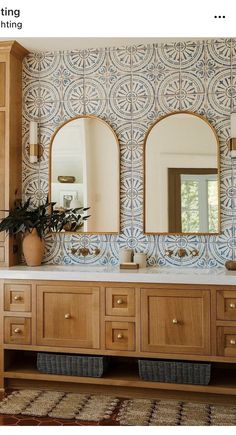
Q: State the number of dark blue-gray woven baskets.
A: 2